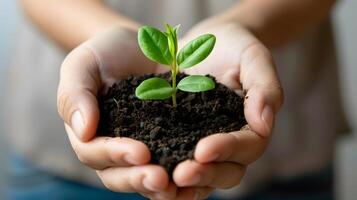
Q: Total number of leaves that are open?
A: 4